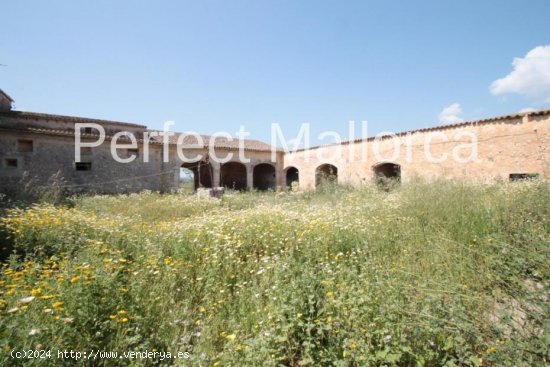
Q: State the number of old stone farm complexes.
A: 1